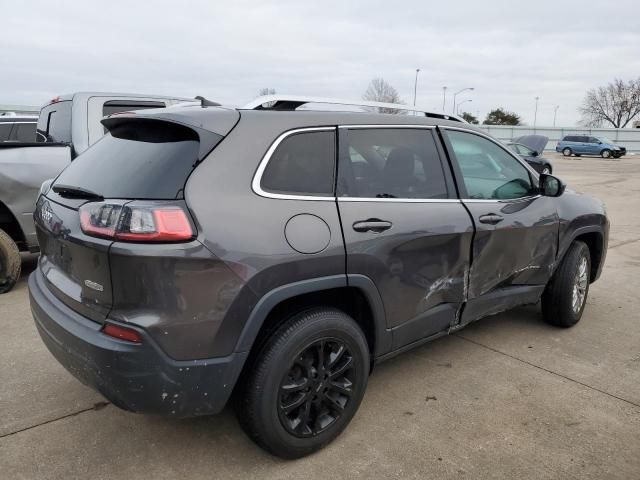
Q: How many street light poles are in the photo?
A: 6